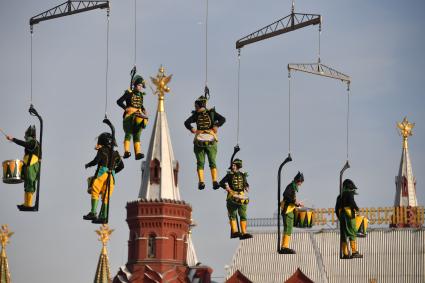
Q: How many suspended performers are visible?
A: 7